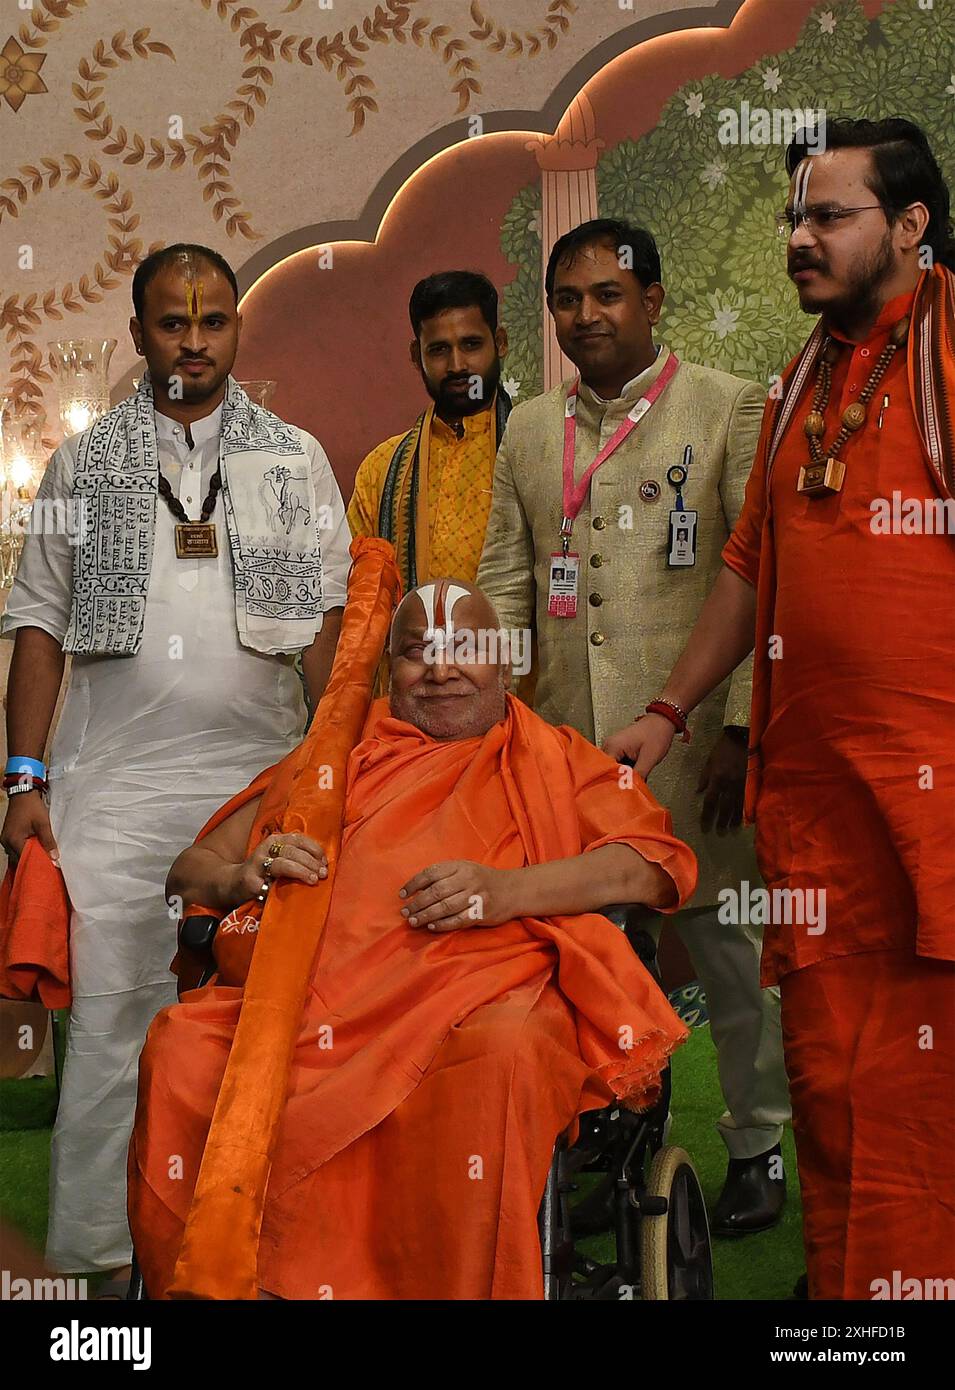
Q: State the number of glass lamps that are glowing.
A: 2